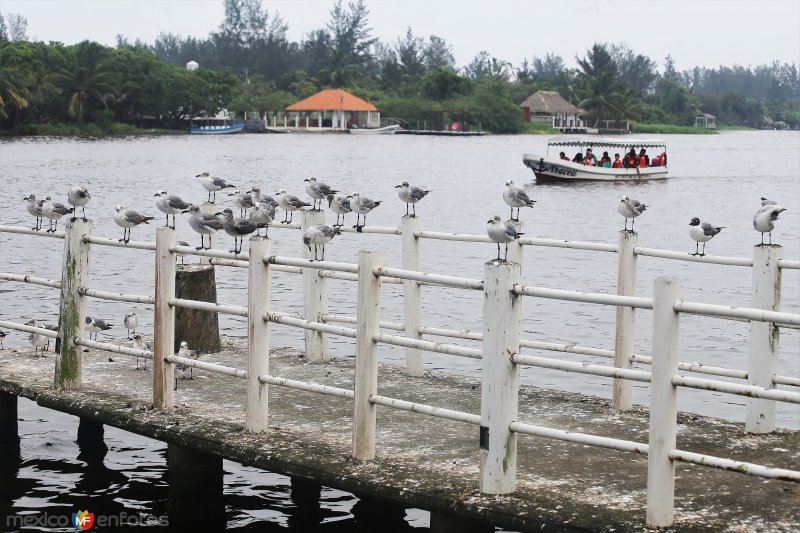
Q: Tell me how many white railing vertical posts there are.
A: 12